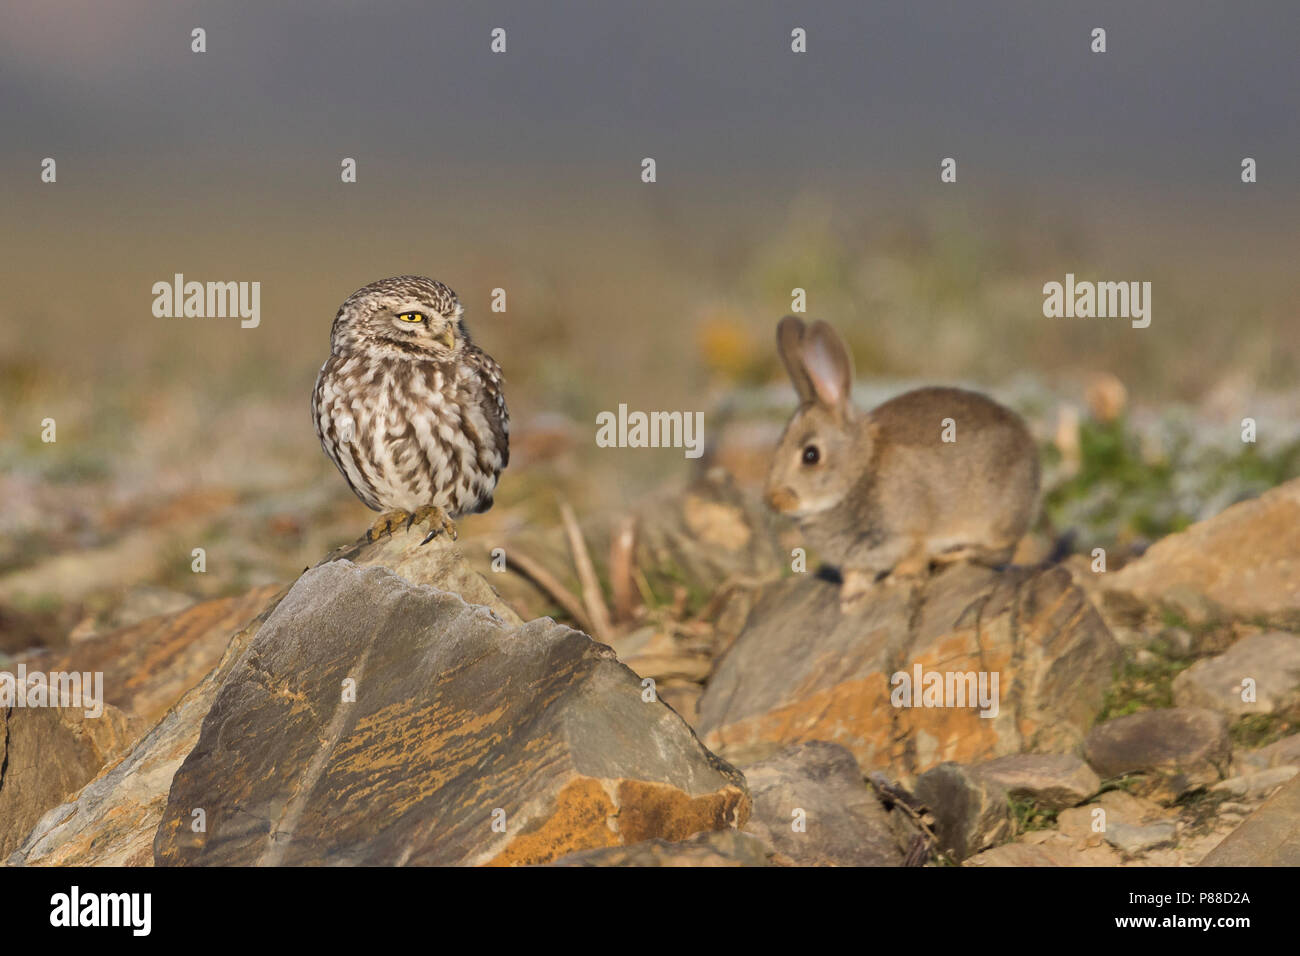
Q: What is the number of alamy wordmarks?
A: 6